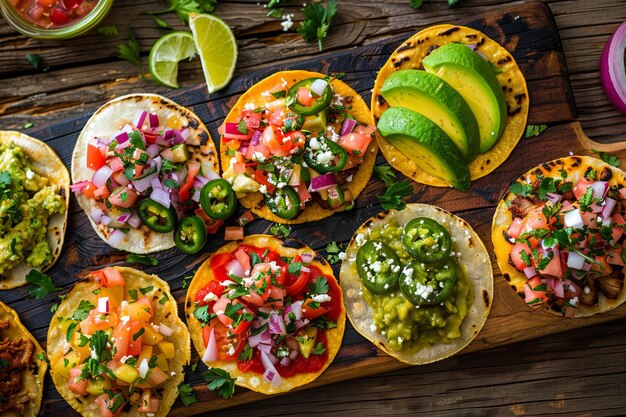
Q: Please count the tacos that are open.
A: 9